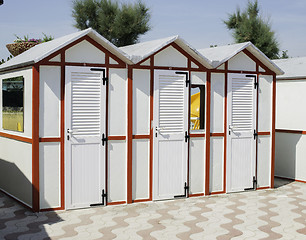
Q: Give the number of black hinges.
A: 9